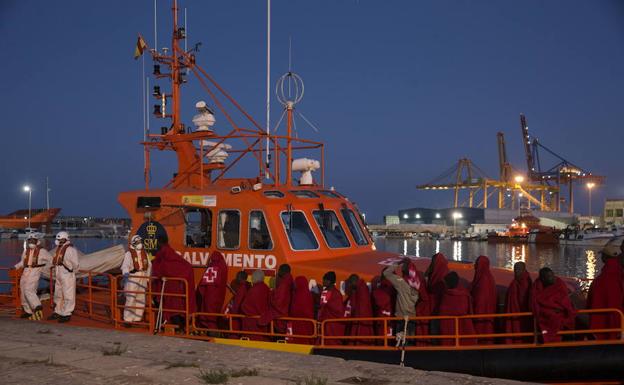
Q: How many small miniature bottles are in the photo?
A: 0